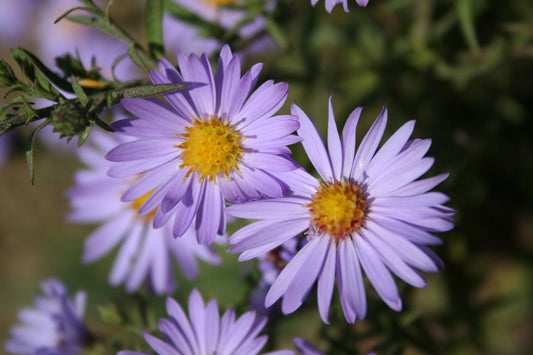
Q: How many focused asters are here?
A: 2